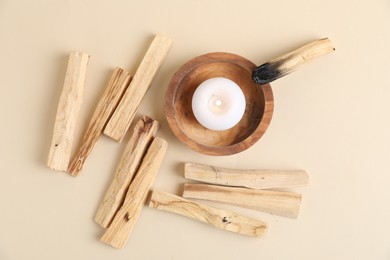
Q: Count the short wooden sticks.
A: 9